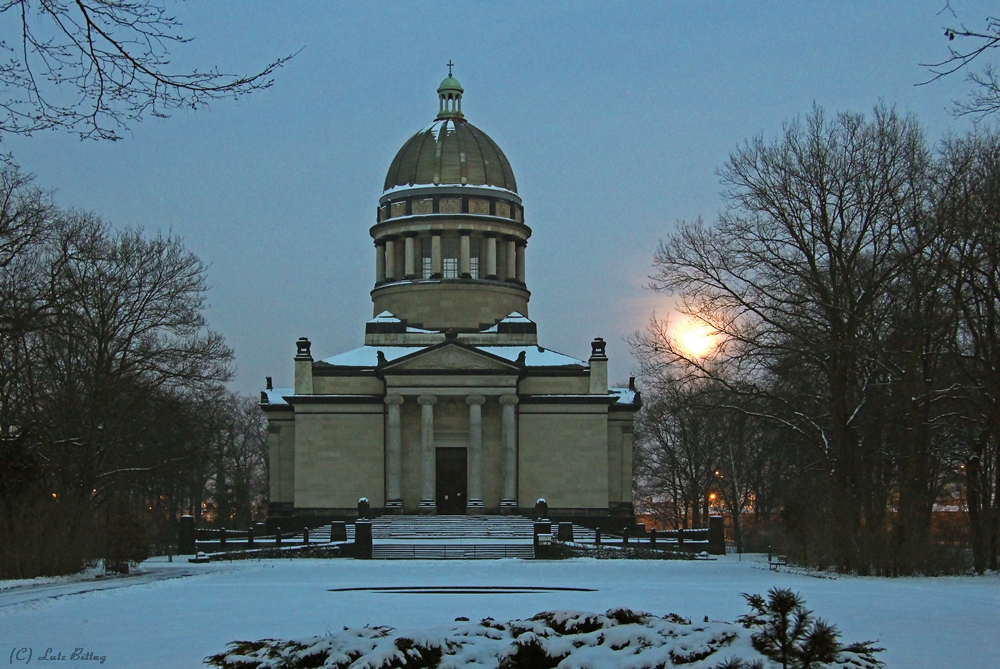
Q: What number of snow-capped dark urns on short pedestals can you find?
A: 2